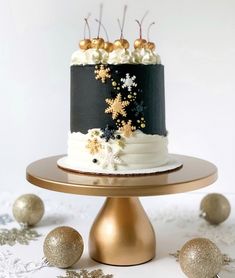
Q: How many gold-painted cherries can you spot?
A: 6